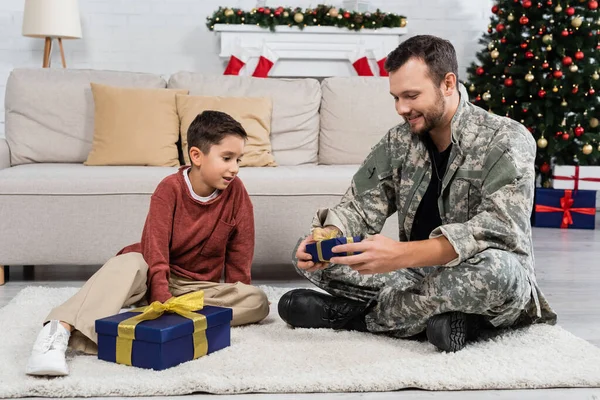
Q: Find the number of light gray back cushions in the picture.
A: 3